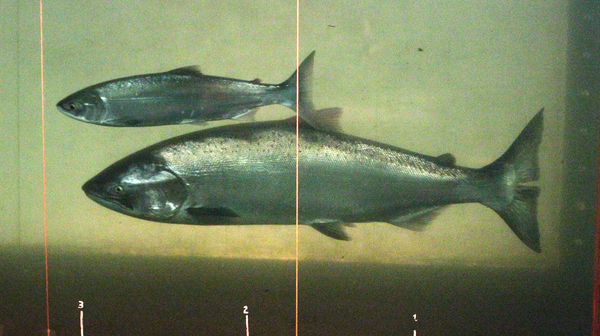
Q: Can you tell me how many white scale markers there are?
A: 3